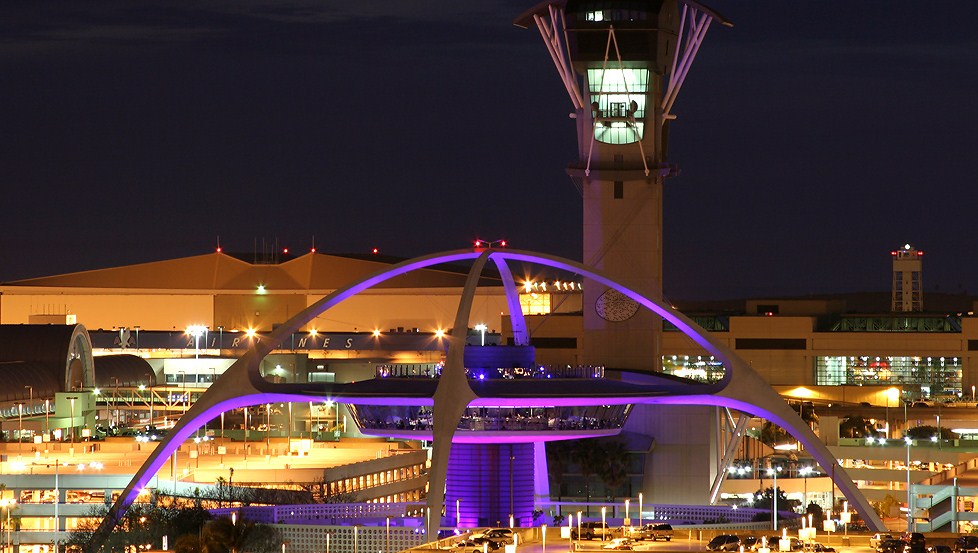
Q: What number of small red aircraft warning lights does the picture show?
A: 8